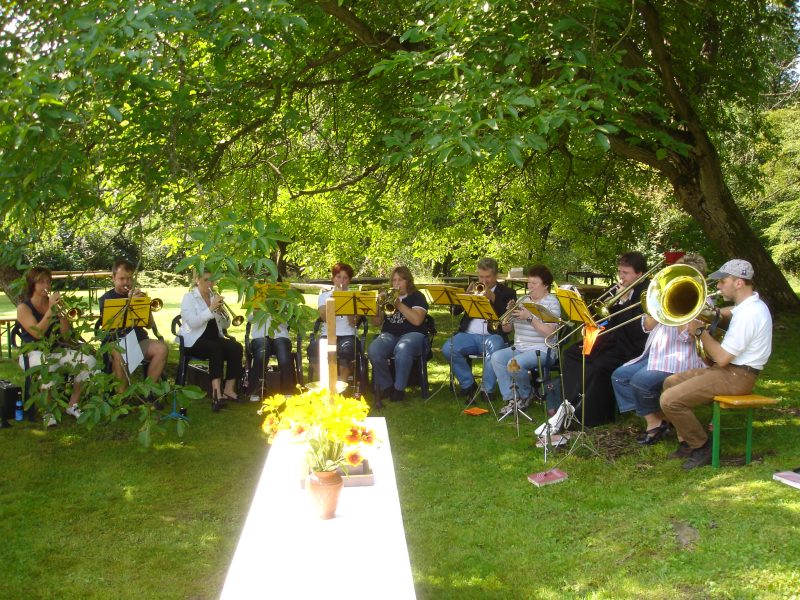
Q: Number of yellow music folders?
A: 7